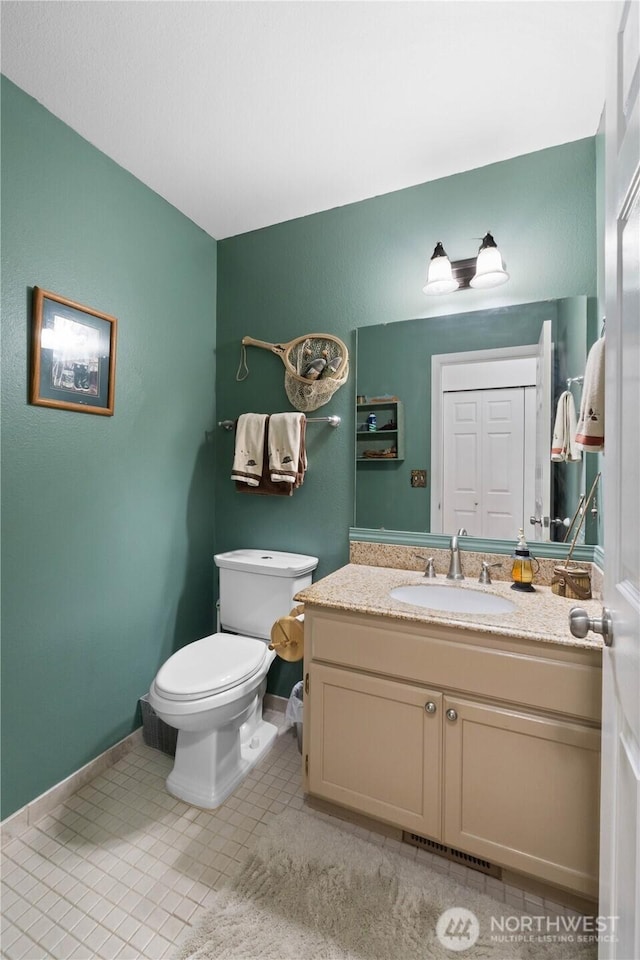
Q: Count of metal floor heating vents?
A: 1